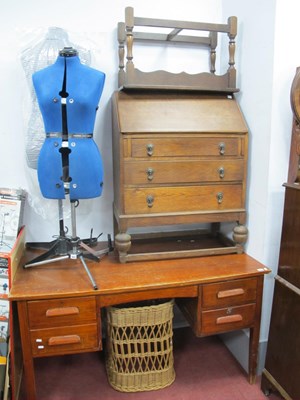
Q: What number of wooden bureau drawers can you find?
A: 3